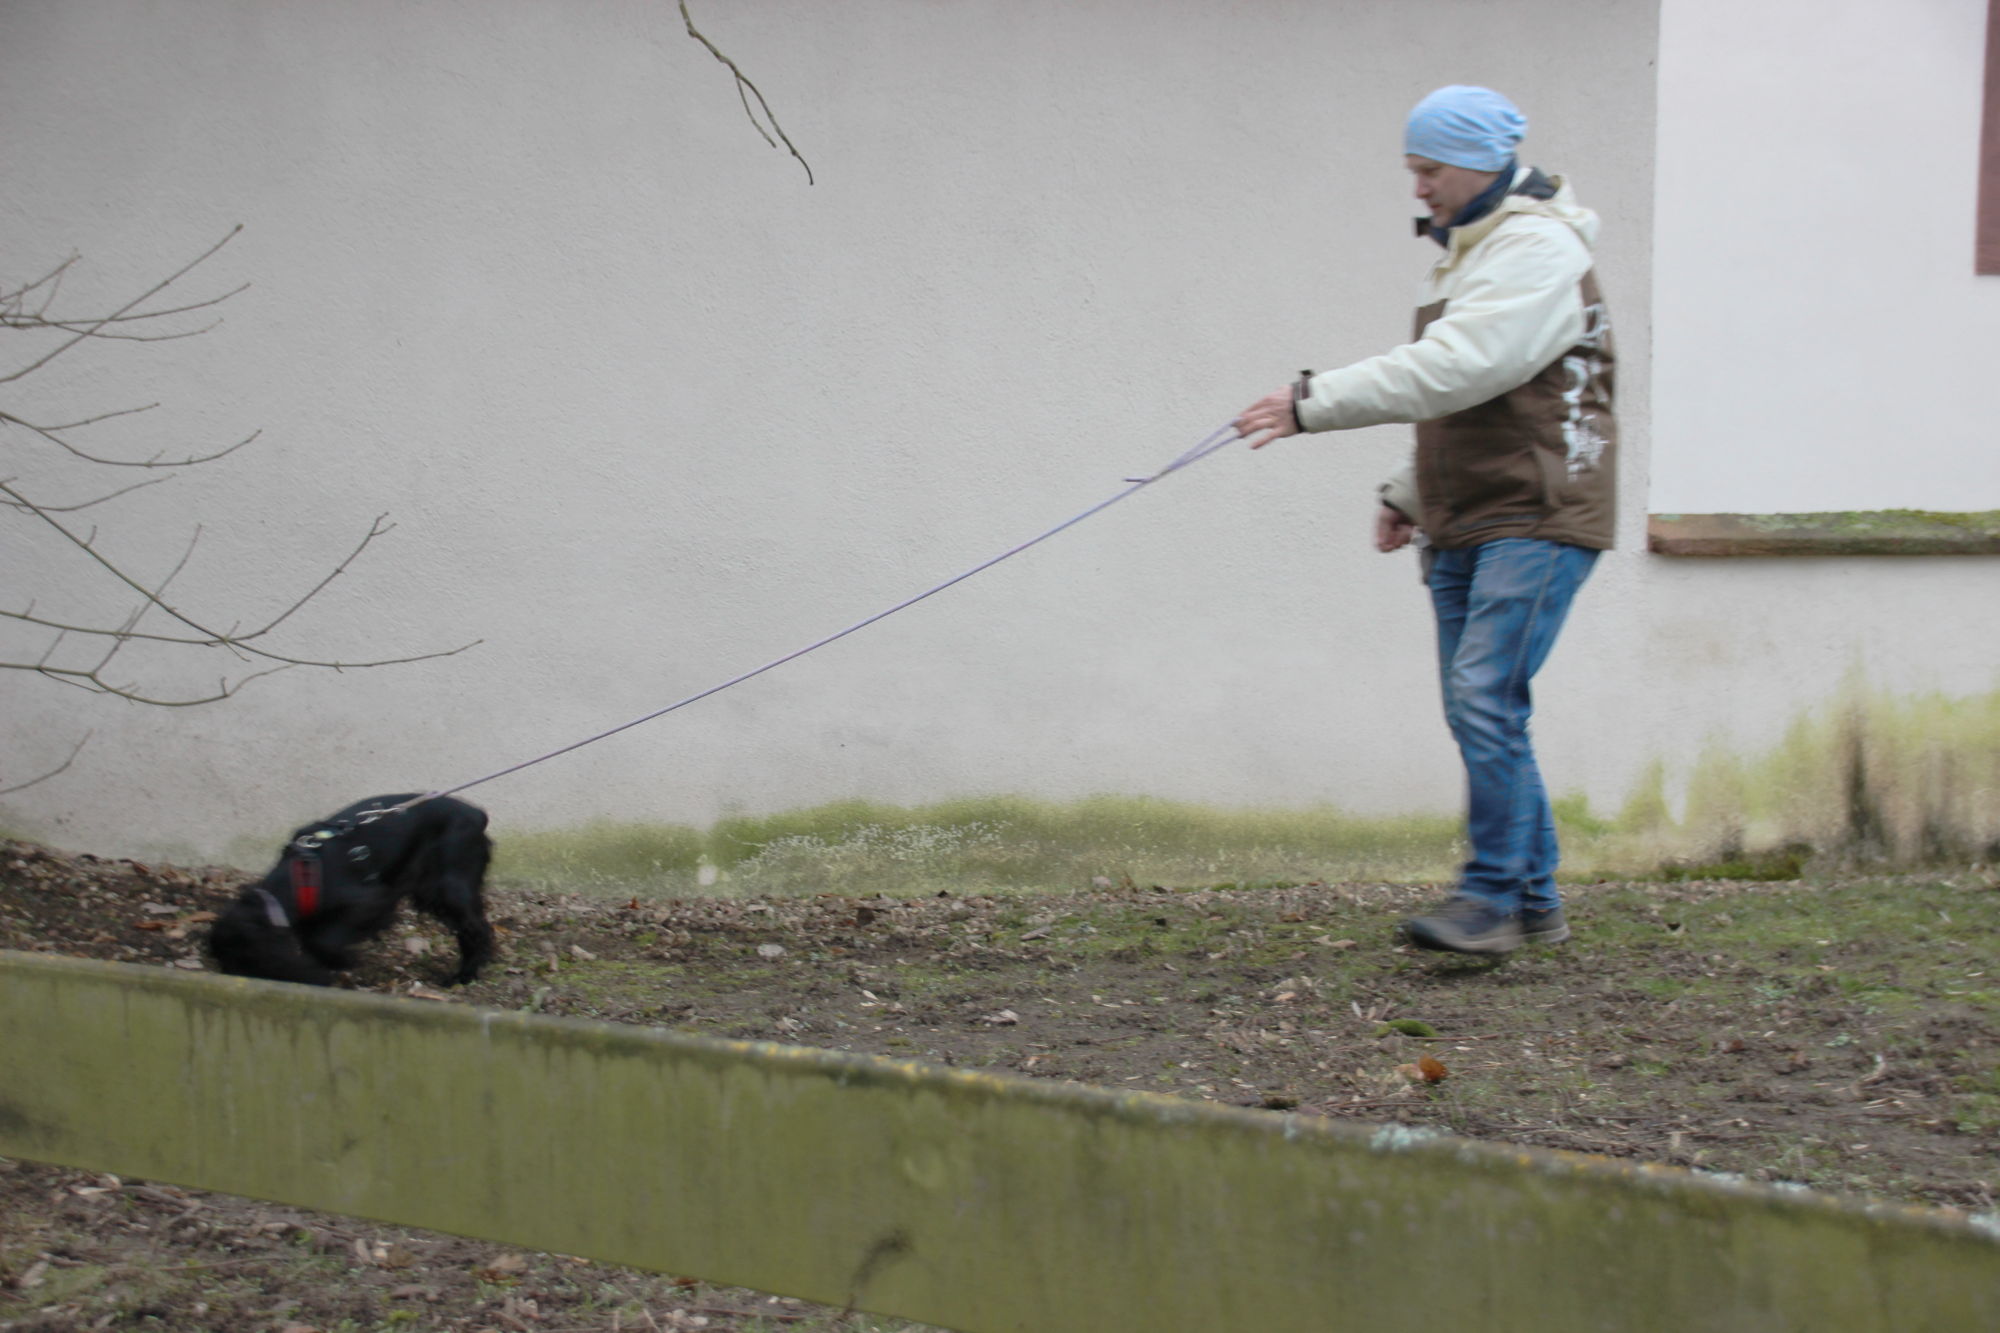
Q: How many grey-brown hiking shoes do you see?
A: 2